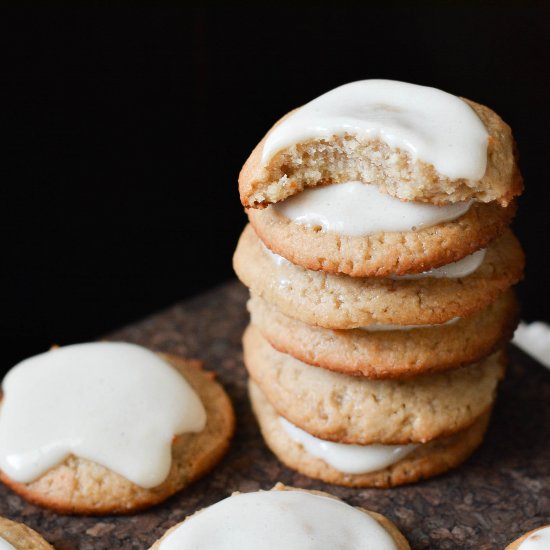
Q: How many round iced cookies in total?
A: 10